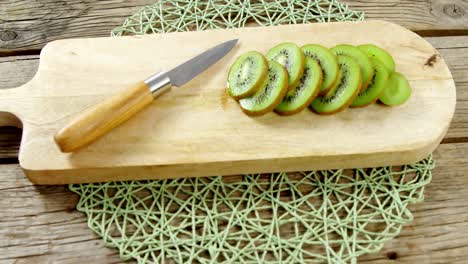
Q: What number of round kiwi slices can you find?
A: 10